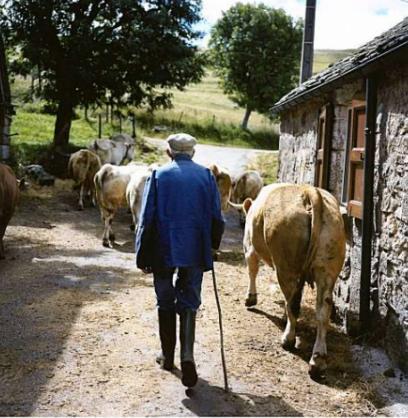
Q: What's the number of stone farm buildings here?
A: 1